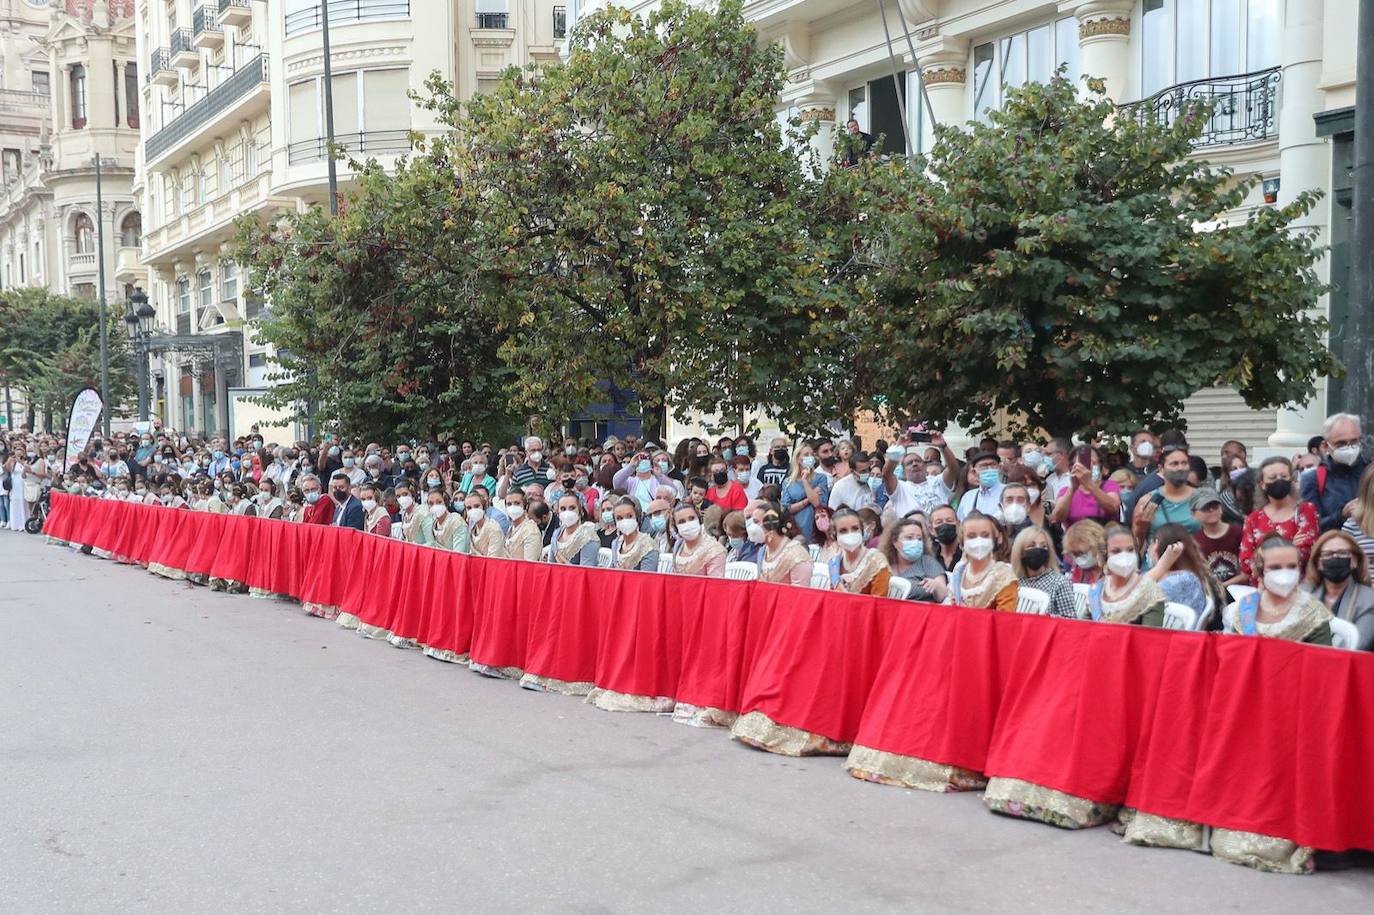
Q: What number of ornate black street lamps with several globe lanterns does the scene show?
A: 1